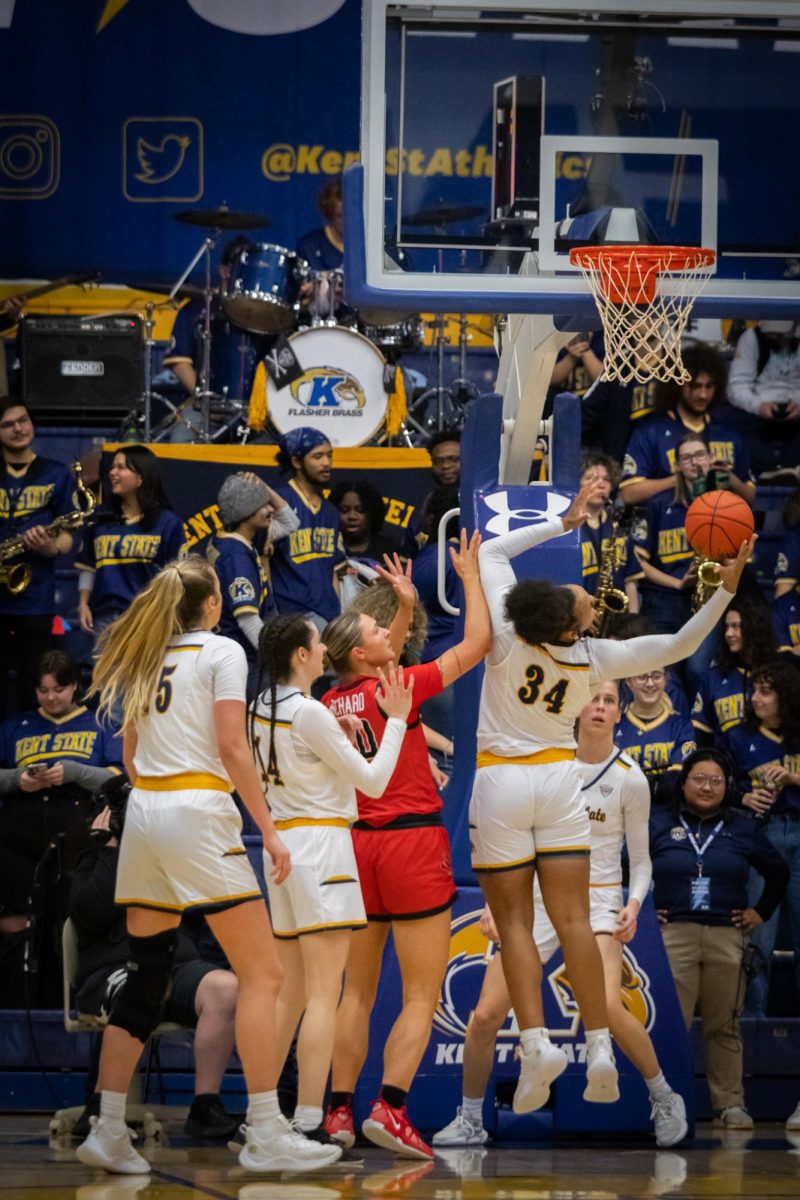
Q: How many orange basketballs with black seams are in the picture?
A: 1